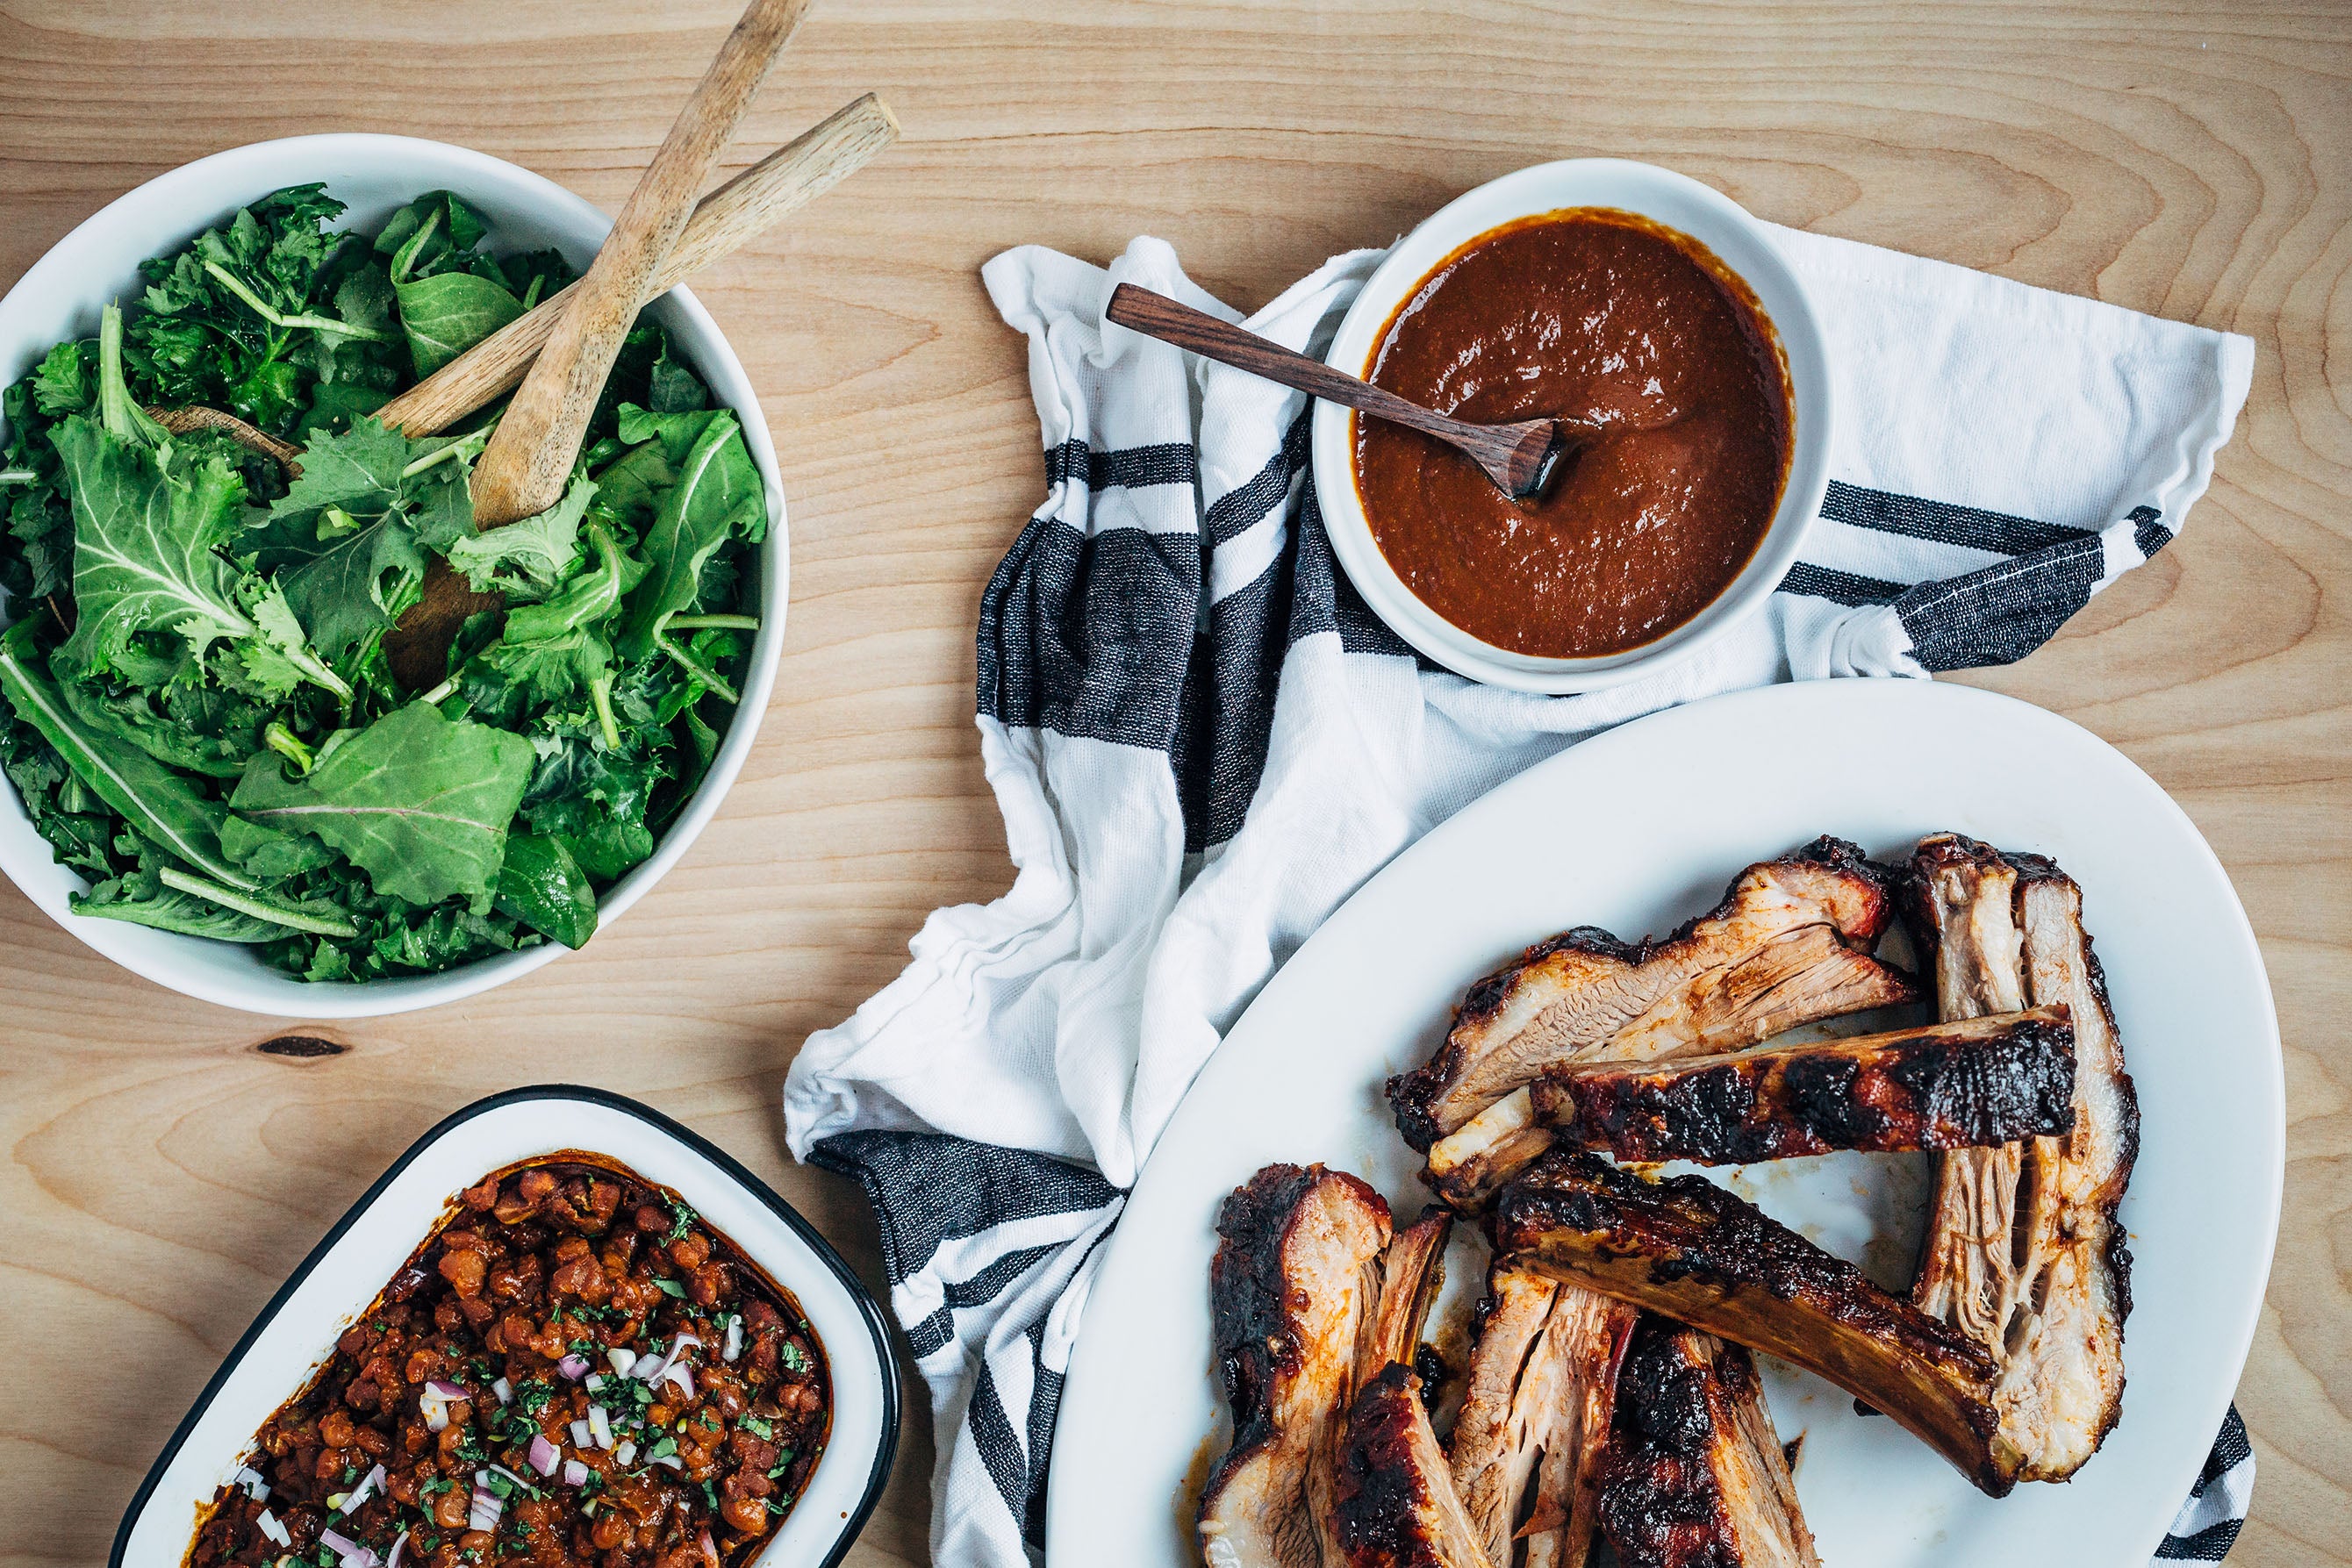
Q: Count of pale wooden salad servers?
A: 2